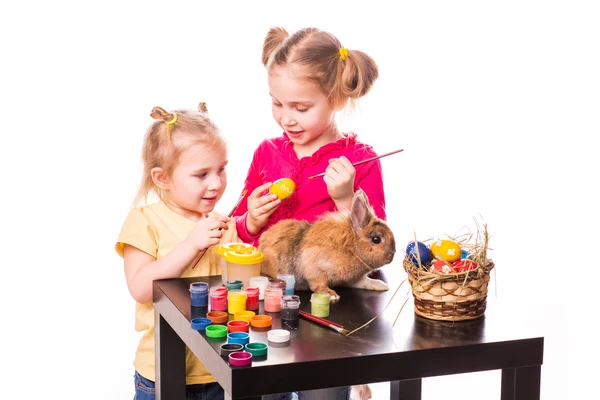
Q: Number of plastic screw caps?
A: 11